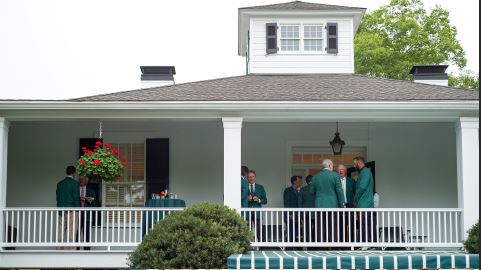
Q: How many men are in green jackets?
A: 9